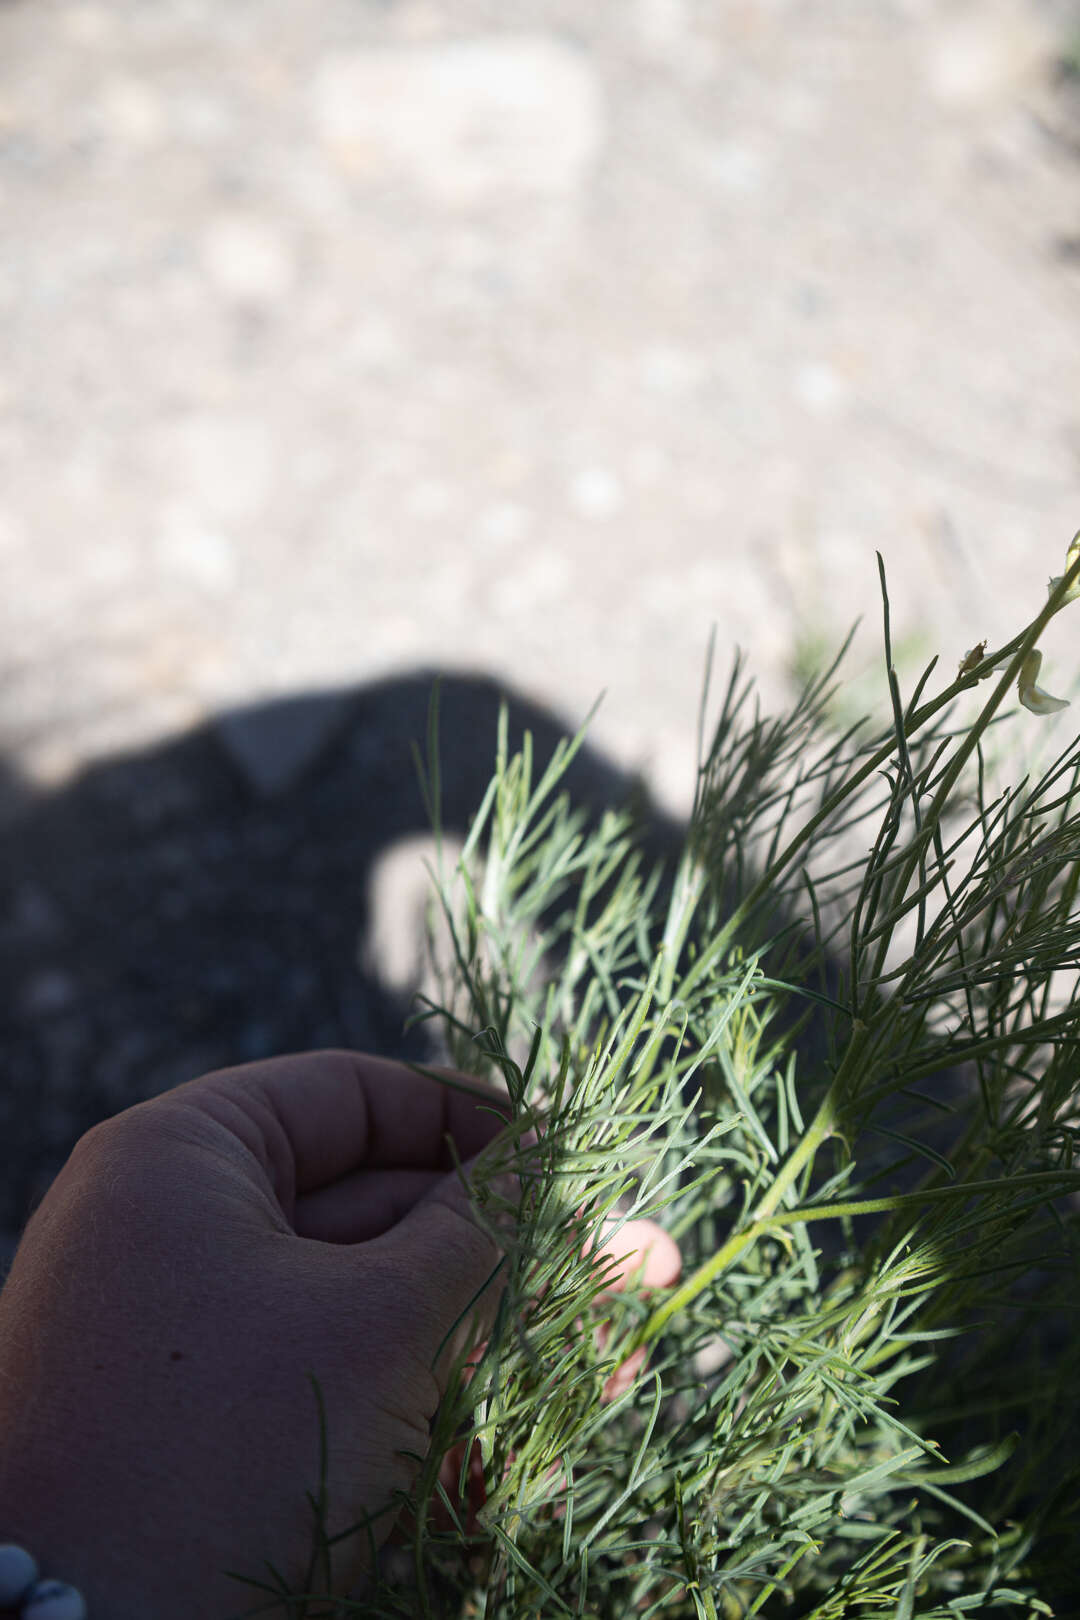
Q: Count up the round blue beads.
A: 2